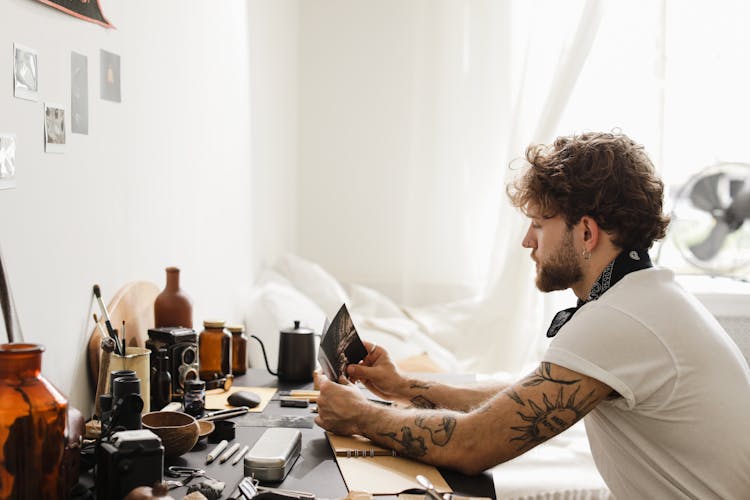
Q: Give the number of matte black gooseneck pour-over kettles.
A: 1